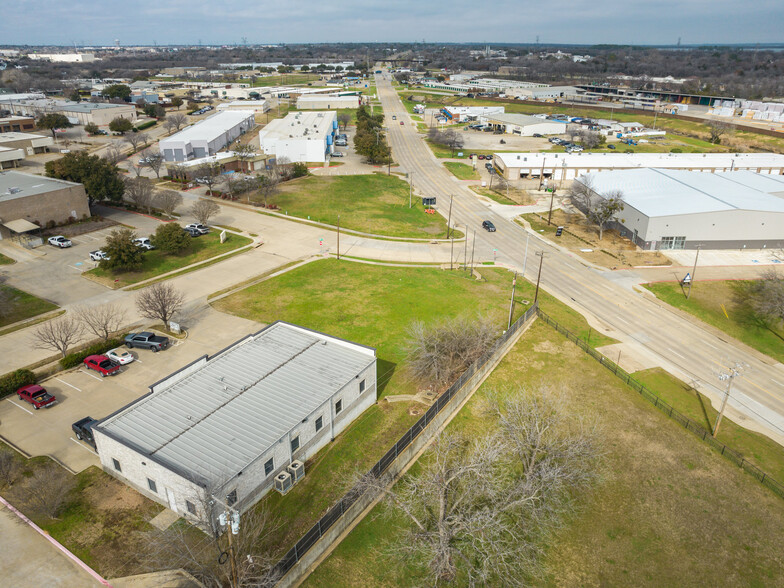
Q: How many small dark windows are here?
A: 9